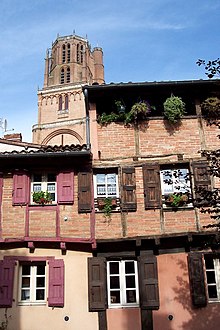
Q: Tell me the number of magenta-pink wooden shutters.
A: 4